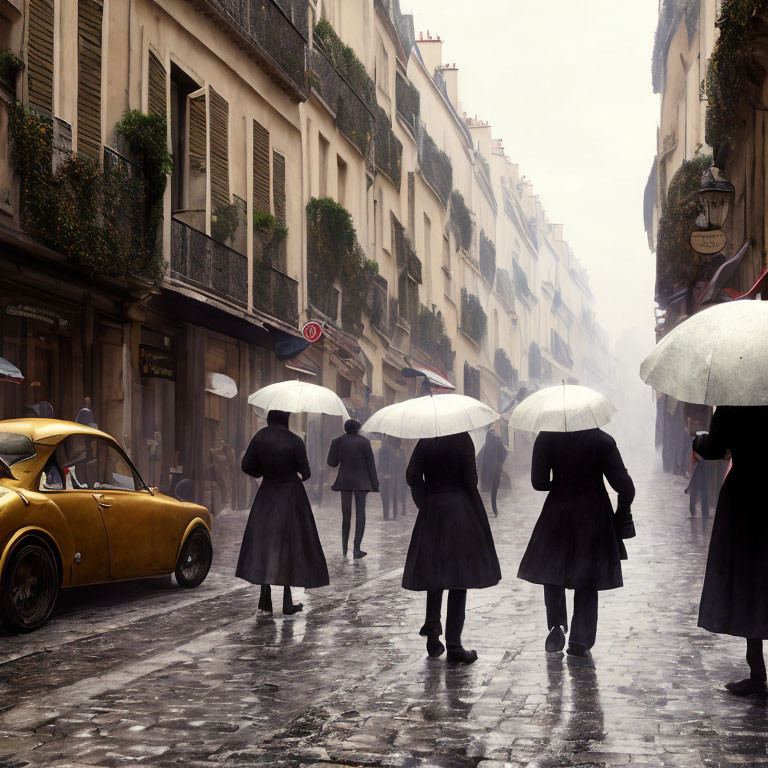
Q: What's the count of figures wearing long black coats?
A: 4